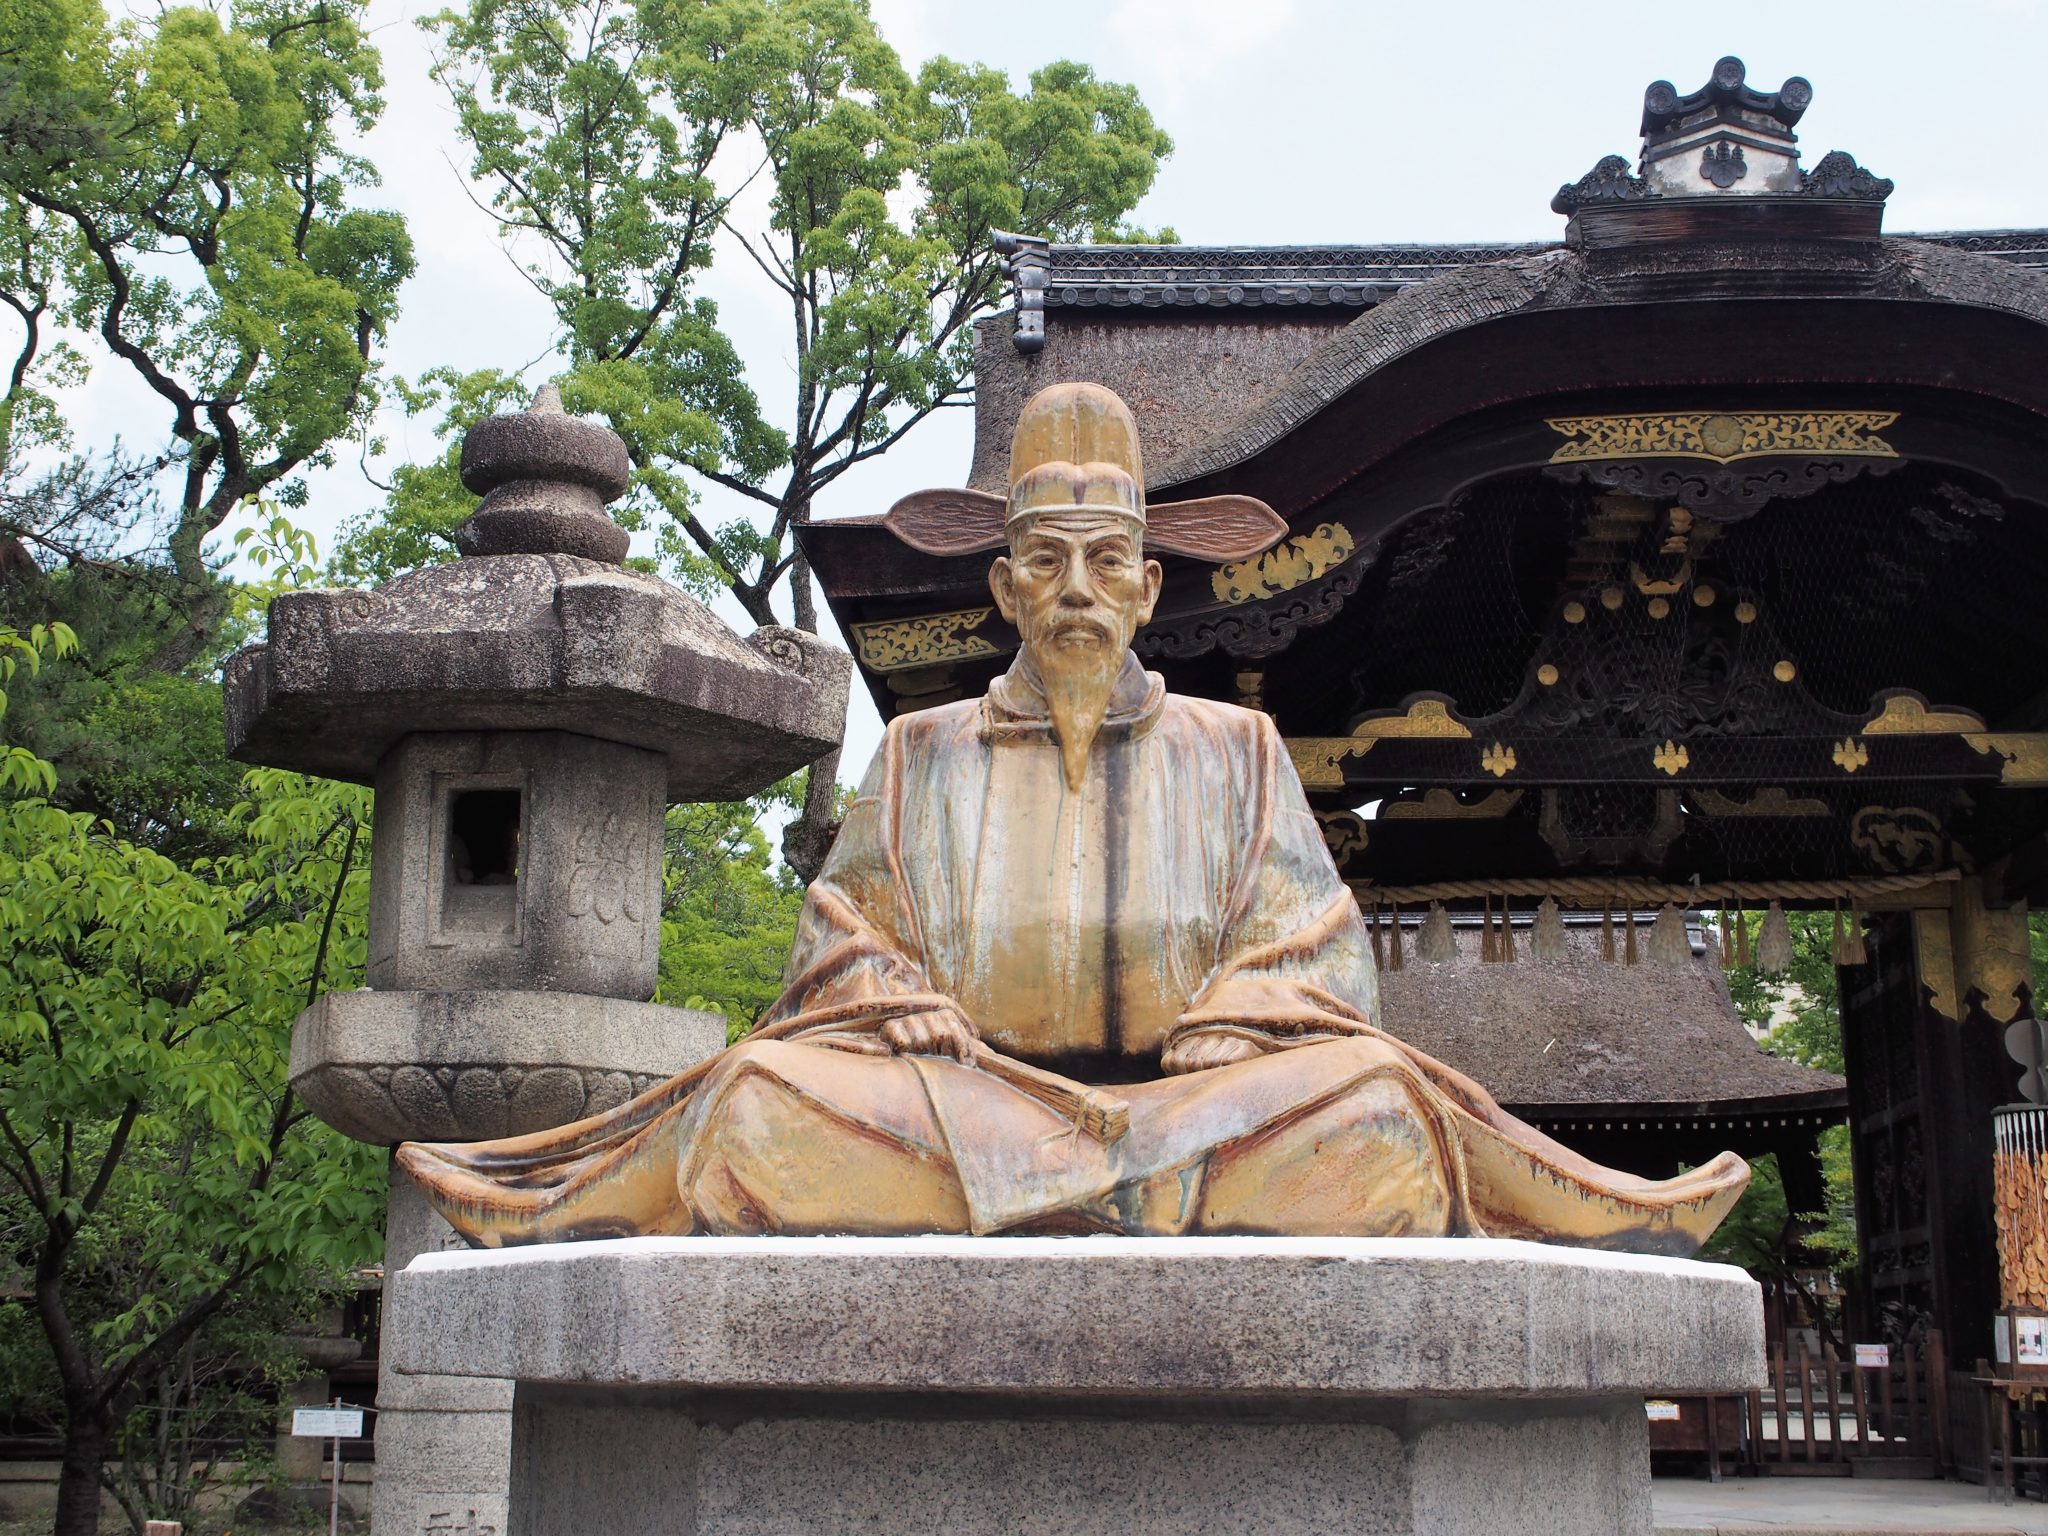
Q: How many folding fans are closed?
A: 1